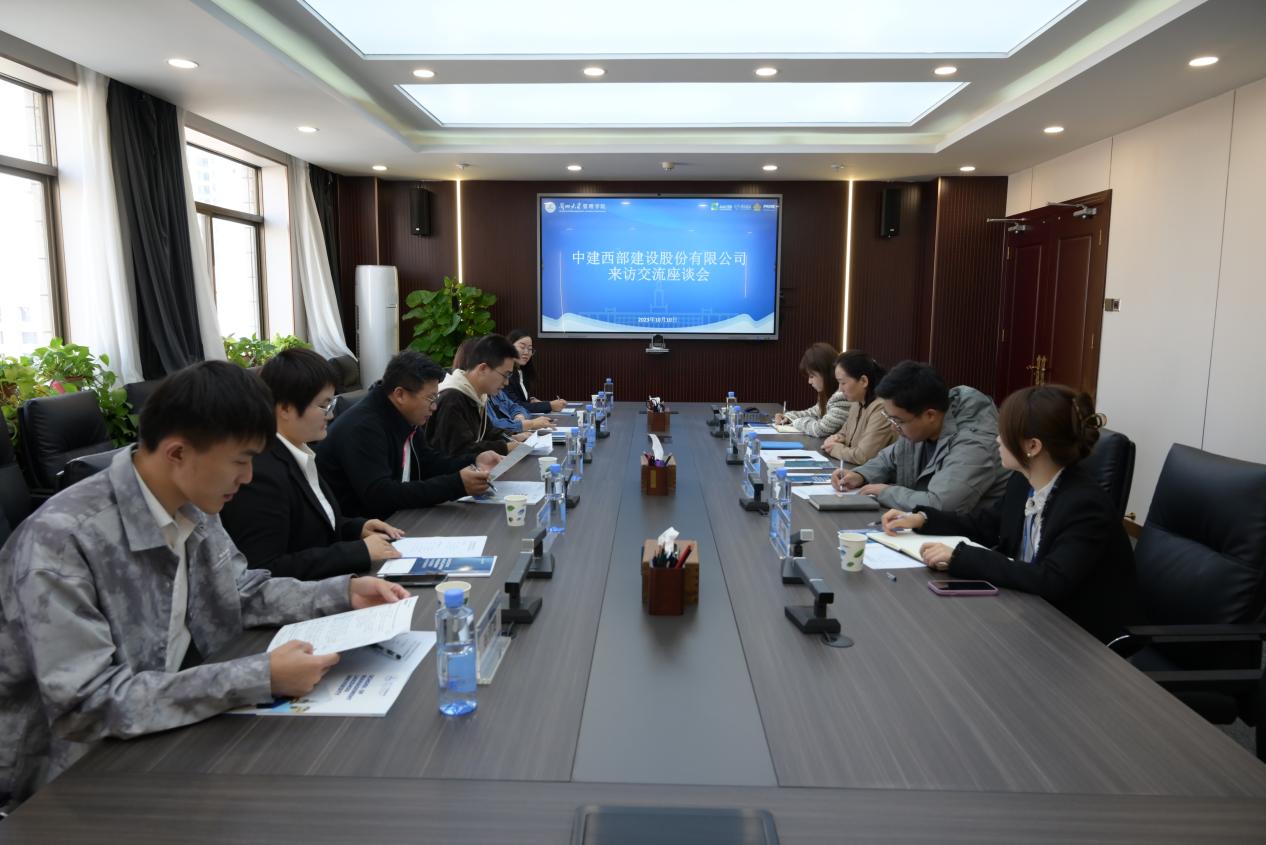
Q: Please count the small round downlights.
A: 12